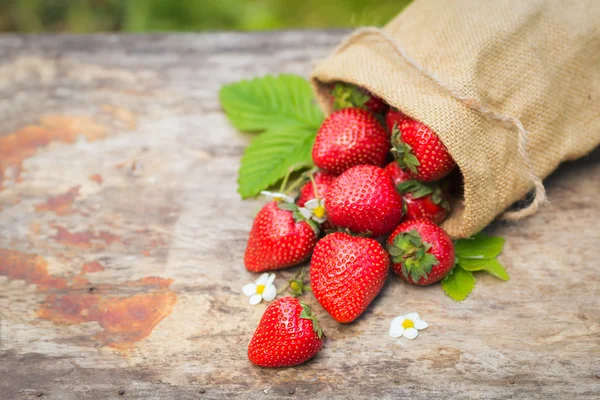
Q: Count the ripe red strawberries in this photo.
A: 11